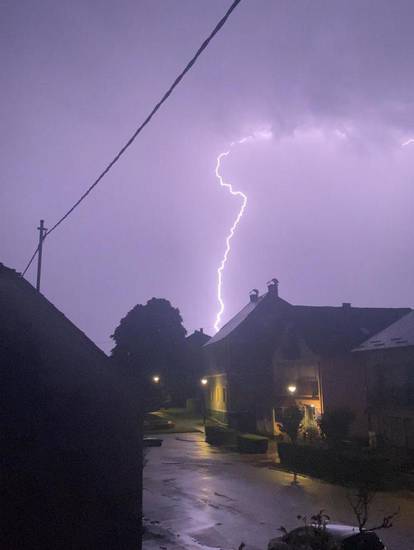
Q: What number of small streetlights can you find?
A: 3